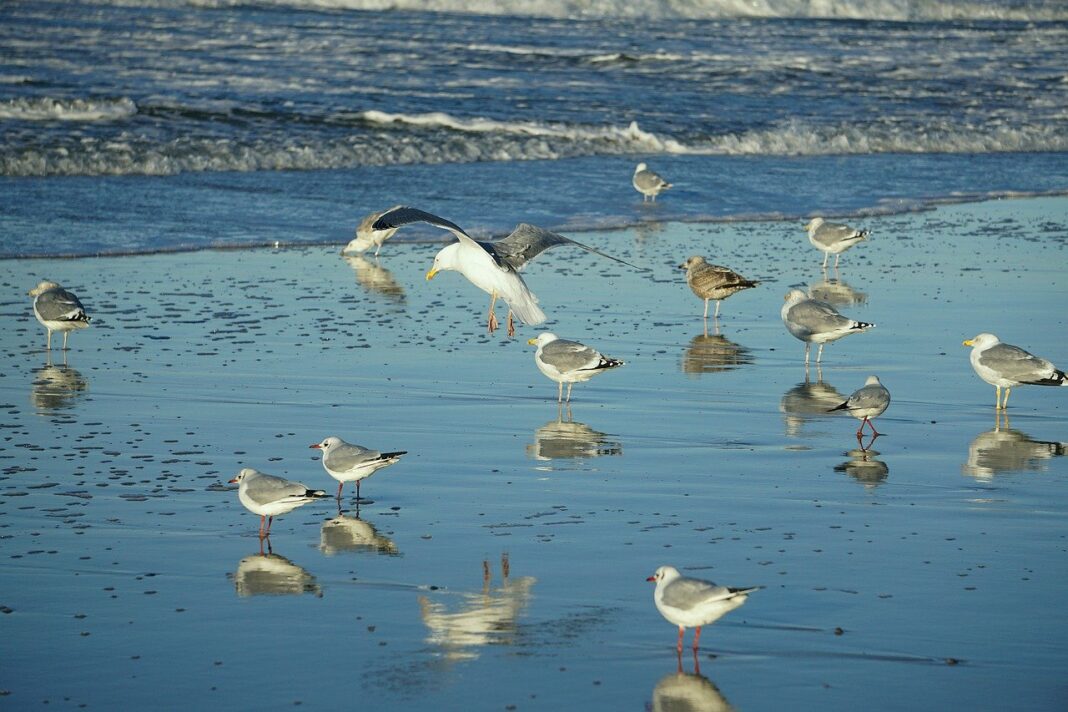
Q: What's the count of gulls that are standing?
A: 12